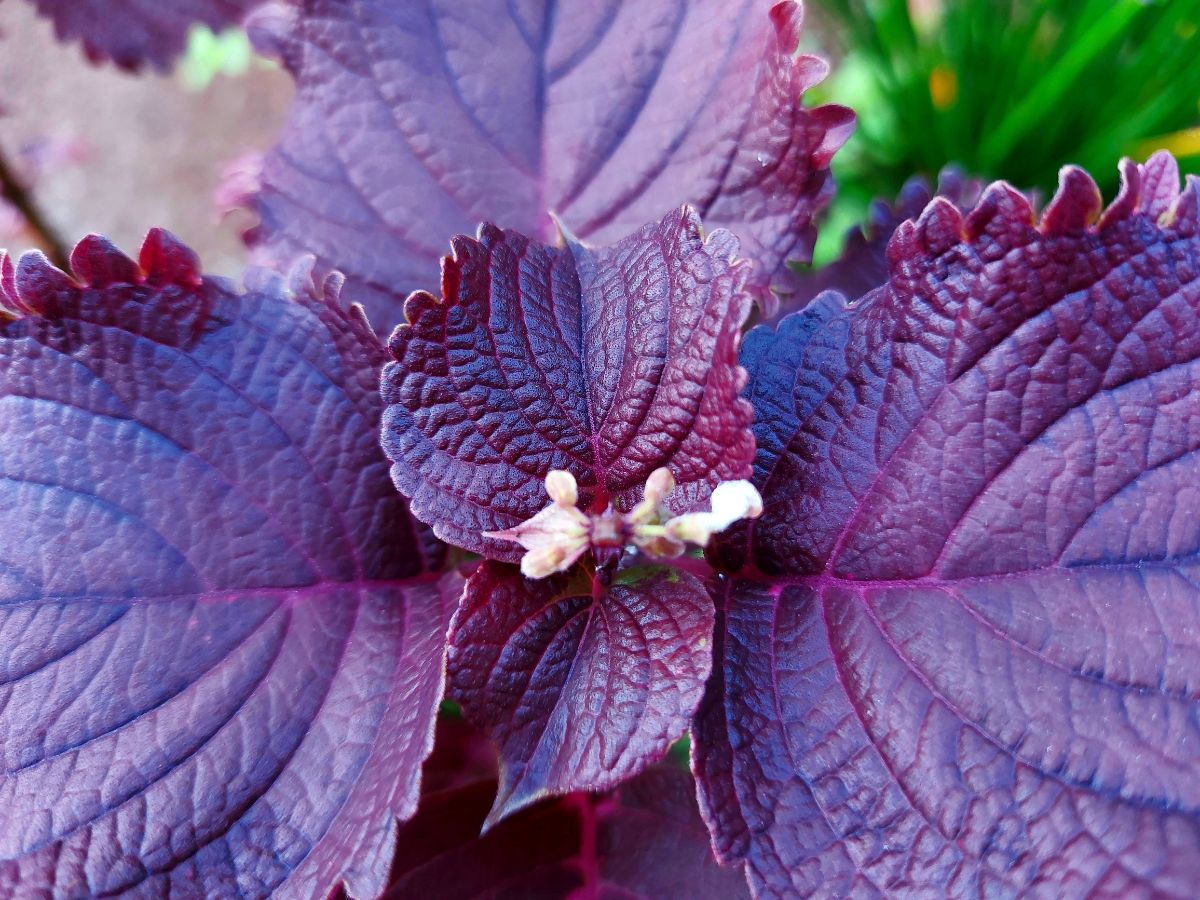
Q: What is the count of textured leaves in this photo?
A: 5